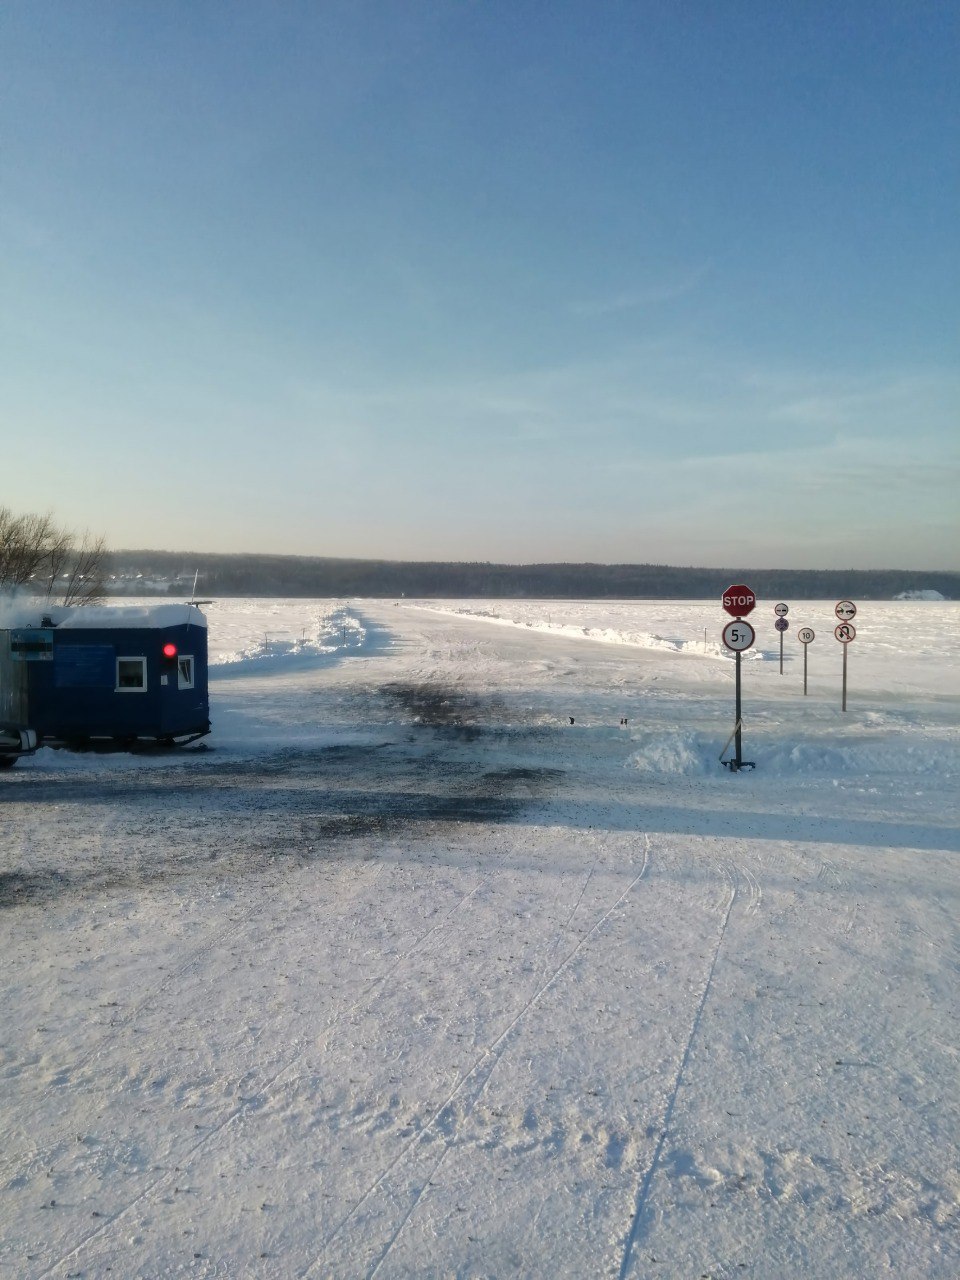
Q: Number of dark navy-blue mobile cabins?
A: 1